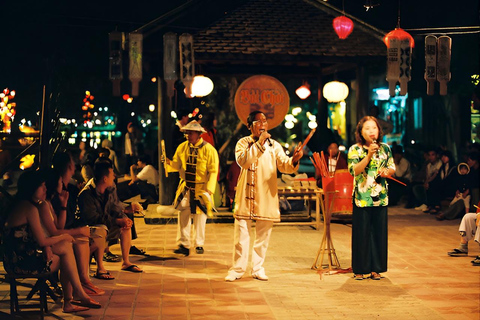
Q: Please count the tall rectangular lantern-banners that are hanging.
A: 8